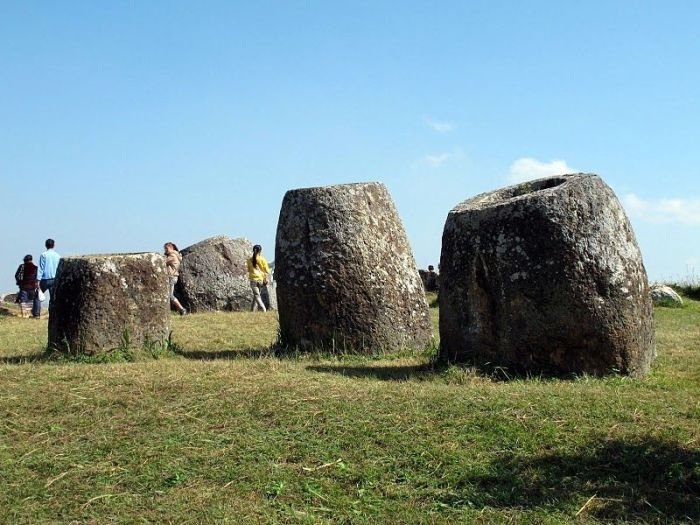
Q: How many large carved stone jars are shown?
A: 3